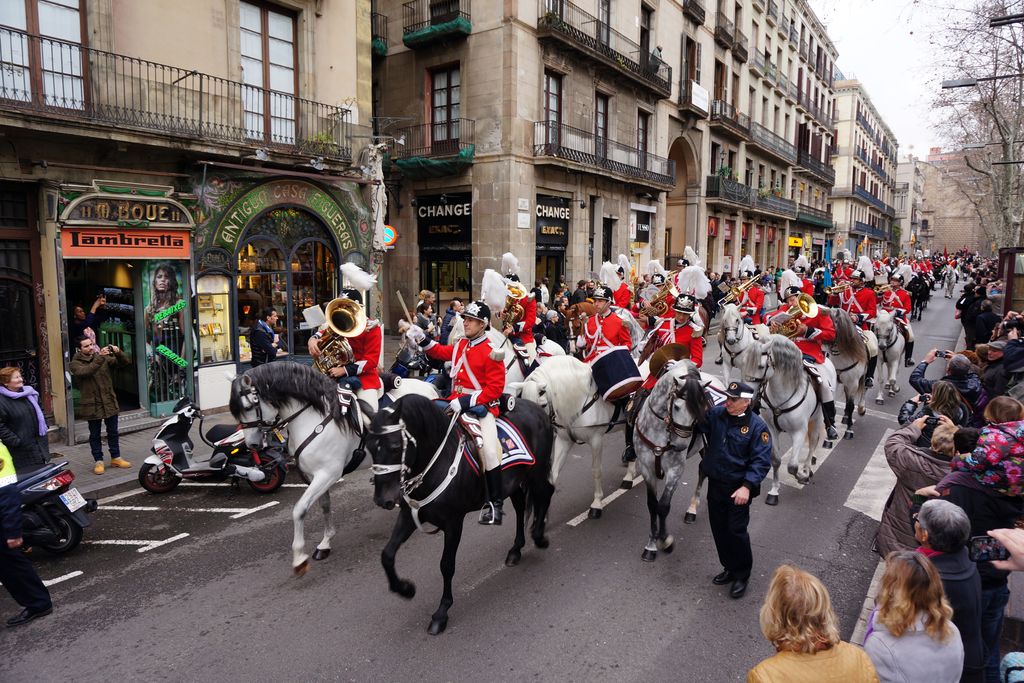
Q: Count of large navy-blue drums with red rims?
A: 1